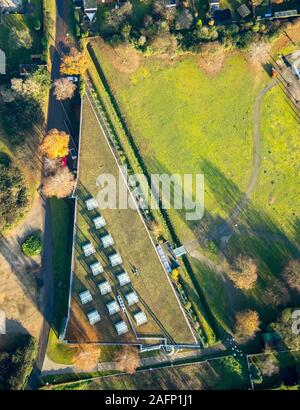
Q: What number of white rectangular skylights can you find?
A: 14